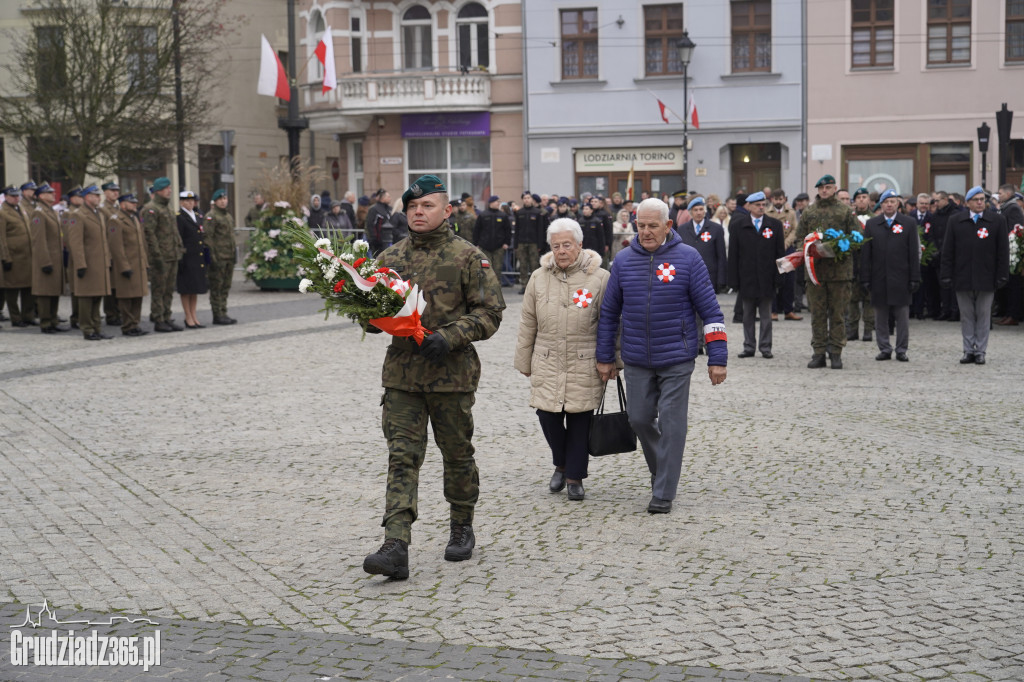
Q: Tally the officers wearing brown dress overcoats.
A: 7